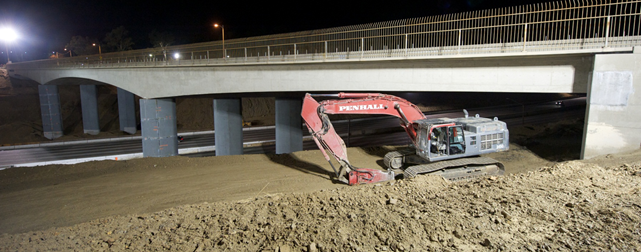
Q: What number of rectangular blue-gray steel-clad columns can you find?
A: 6